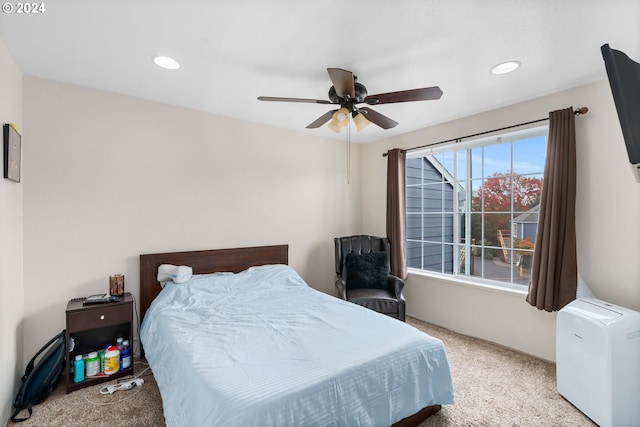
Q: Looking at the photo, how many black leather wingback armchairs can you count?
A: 1